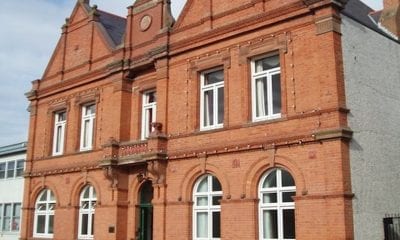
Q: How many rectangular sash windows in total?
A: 5